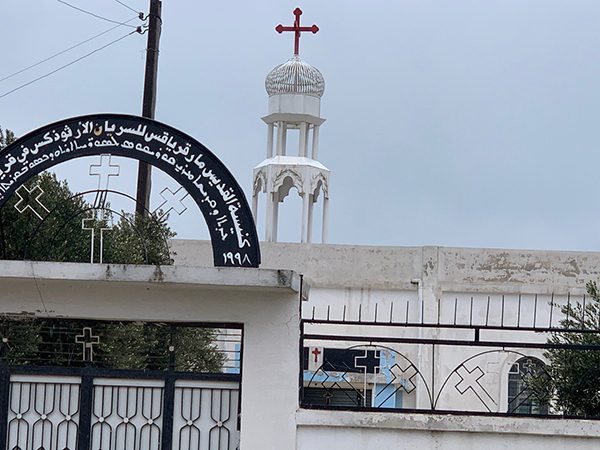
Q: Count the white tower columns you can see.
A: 12